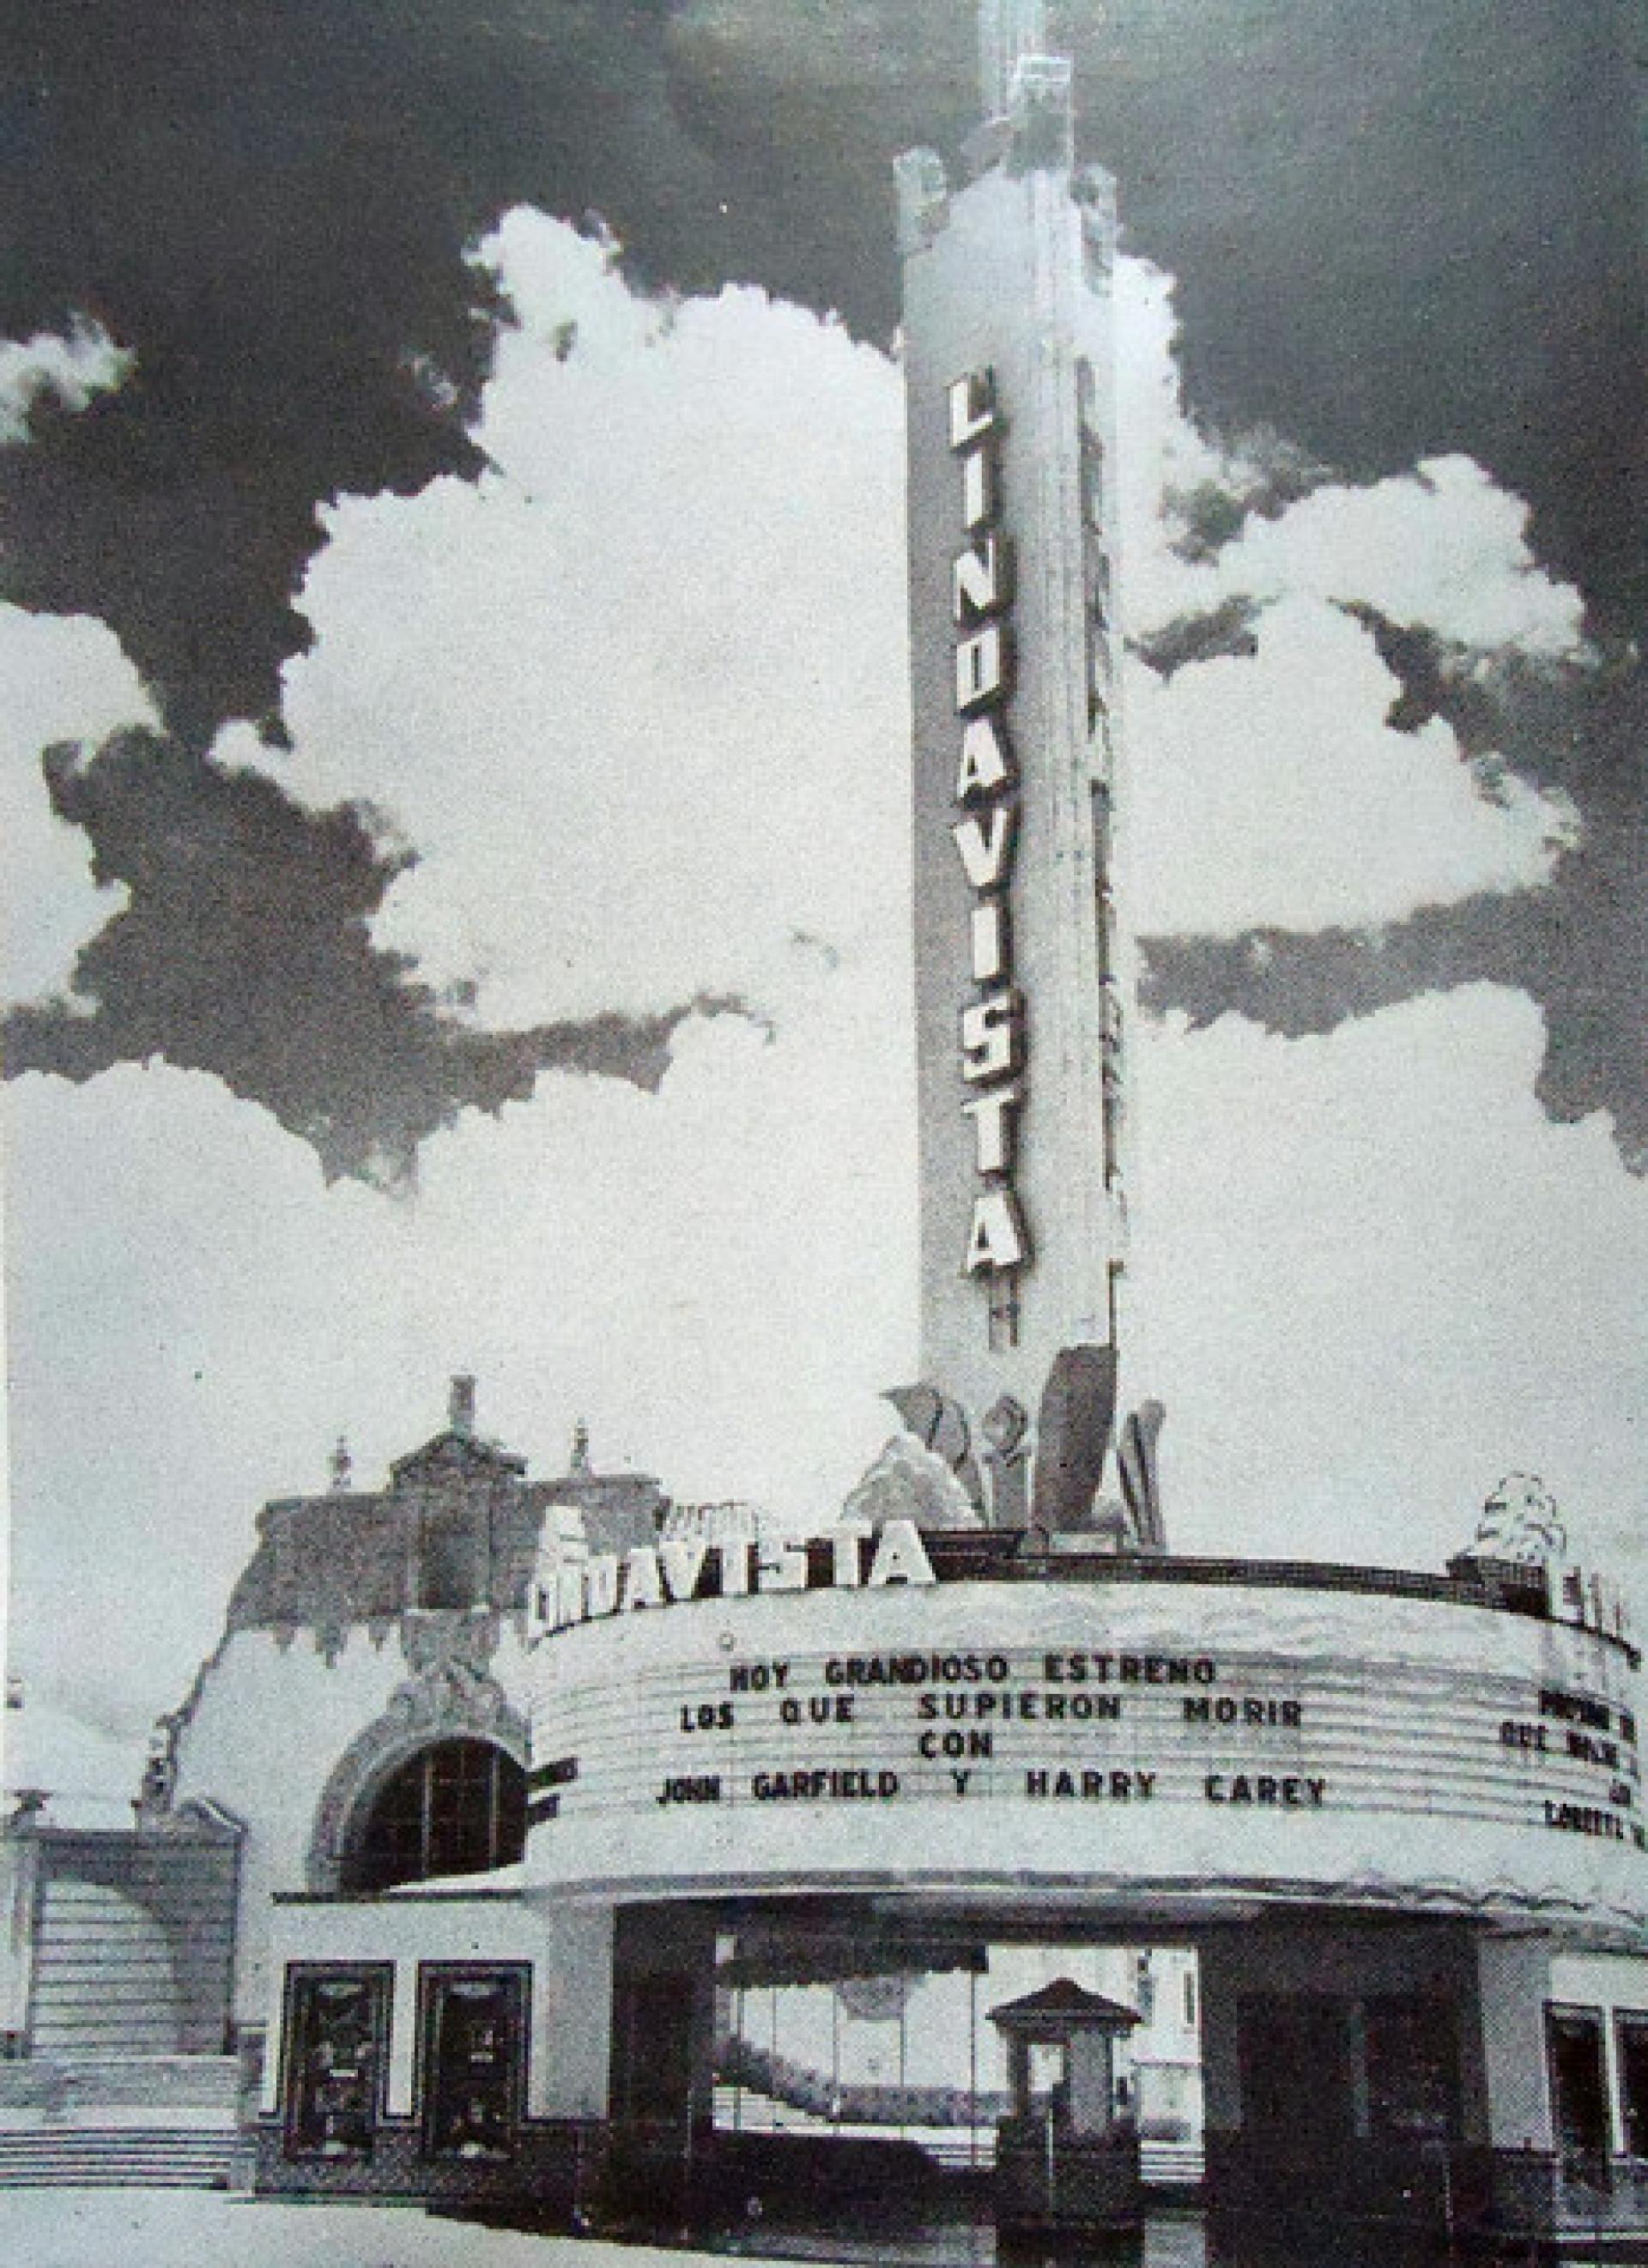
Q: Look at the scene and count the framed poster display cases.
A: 4